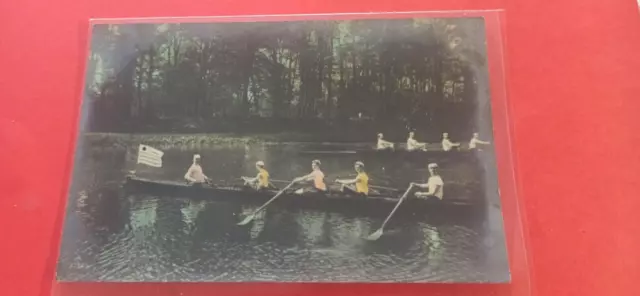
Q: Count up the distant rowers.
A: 4